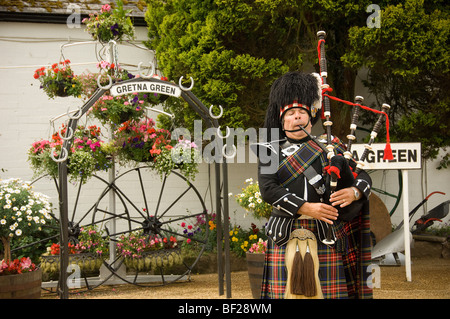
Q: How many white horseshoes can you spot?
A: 9